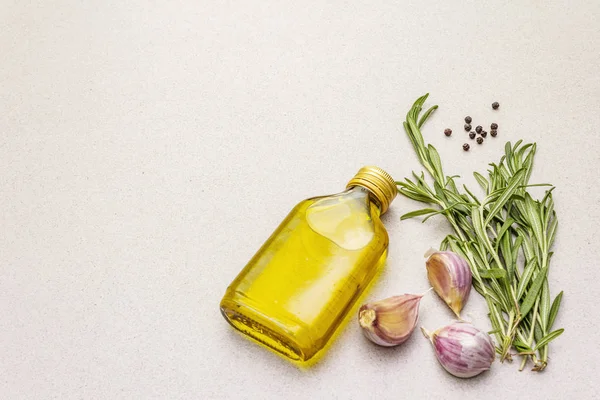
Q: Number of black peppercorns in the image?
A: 11